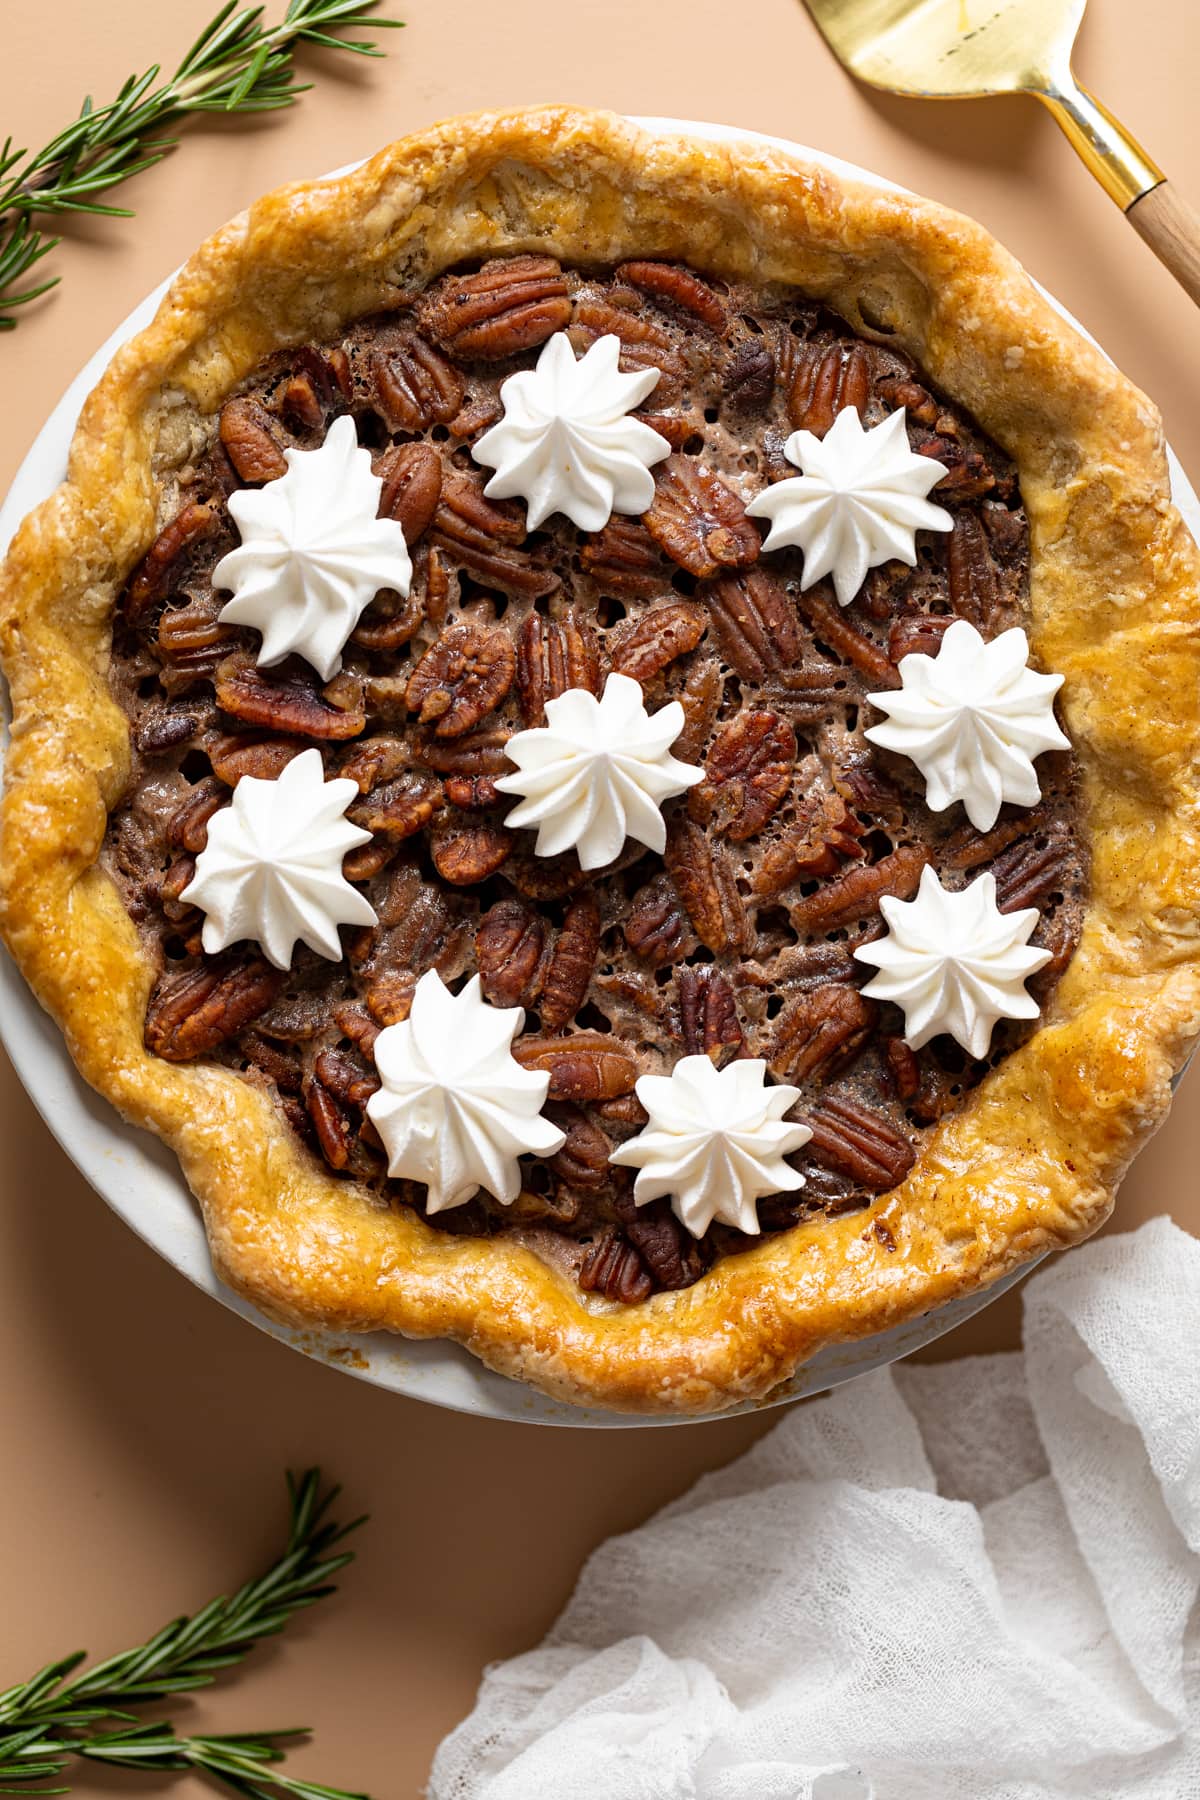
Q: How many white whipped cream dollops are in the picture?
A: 9